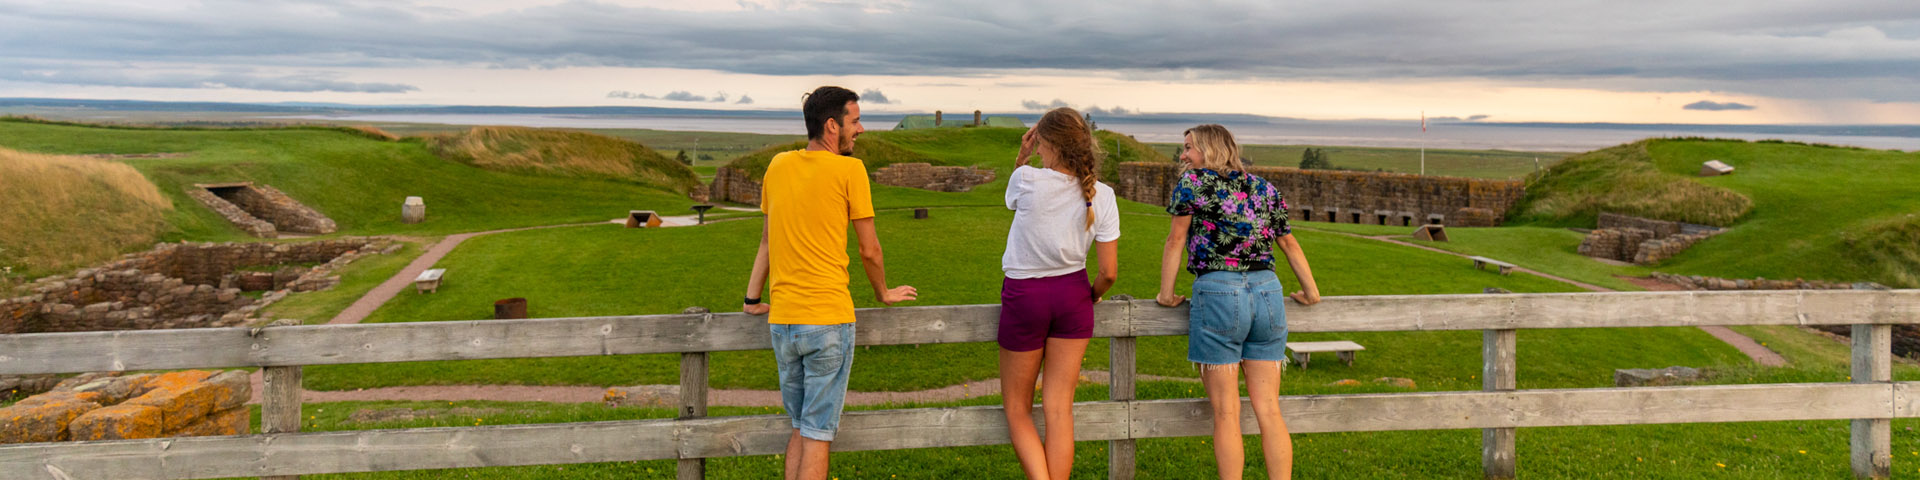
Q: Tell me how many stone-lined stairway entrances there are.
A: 2